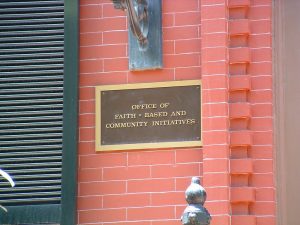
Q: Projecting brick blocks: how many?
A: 9